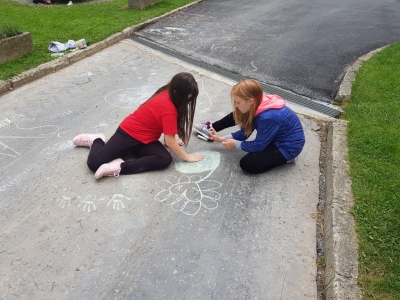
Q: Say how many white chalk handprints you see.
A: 3